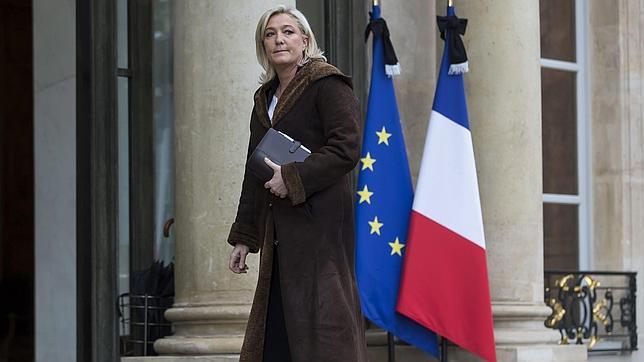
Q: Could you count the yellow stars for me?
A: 5